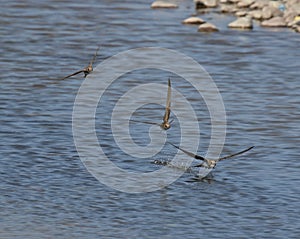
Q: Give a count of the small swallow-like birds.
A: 3